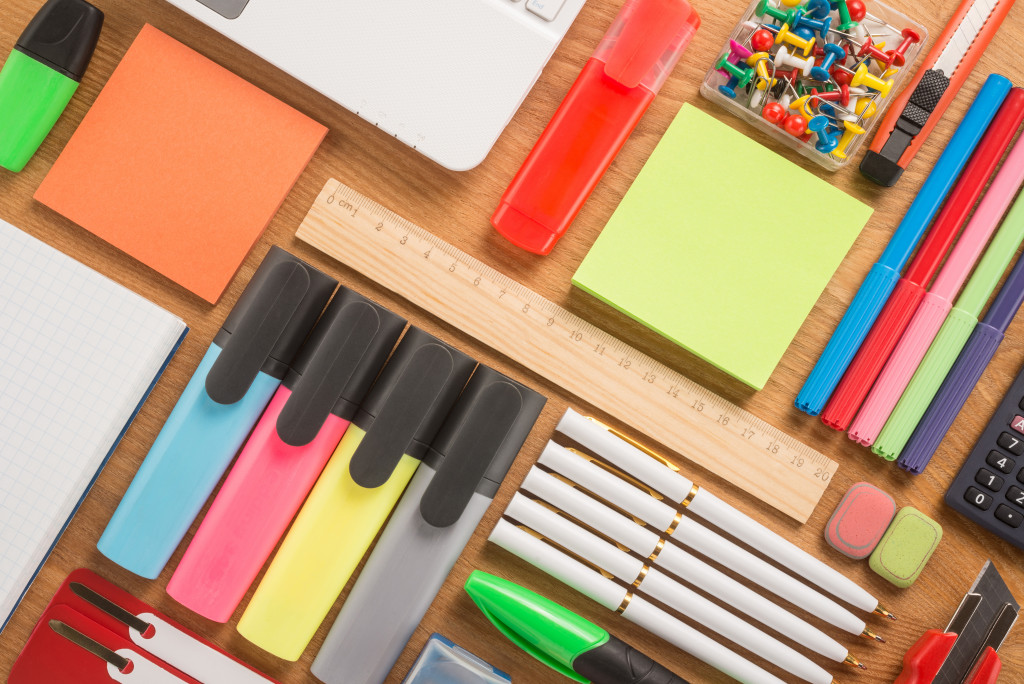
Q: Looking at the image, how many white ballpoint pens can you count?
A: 5